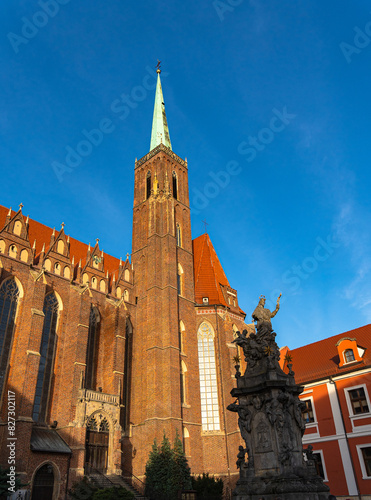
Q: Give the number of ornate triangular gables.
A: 4